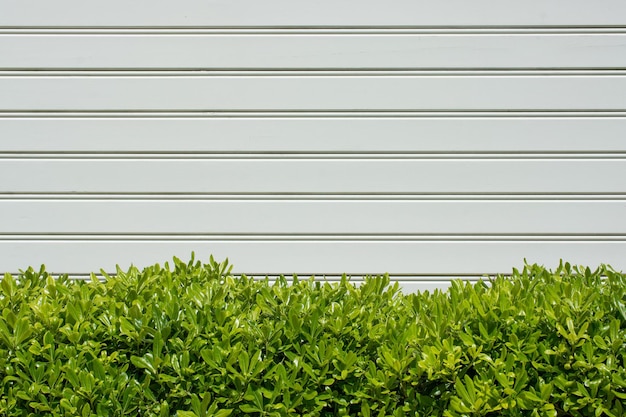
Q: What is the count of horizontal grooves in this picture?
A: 7